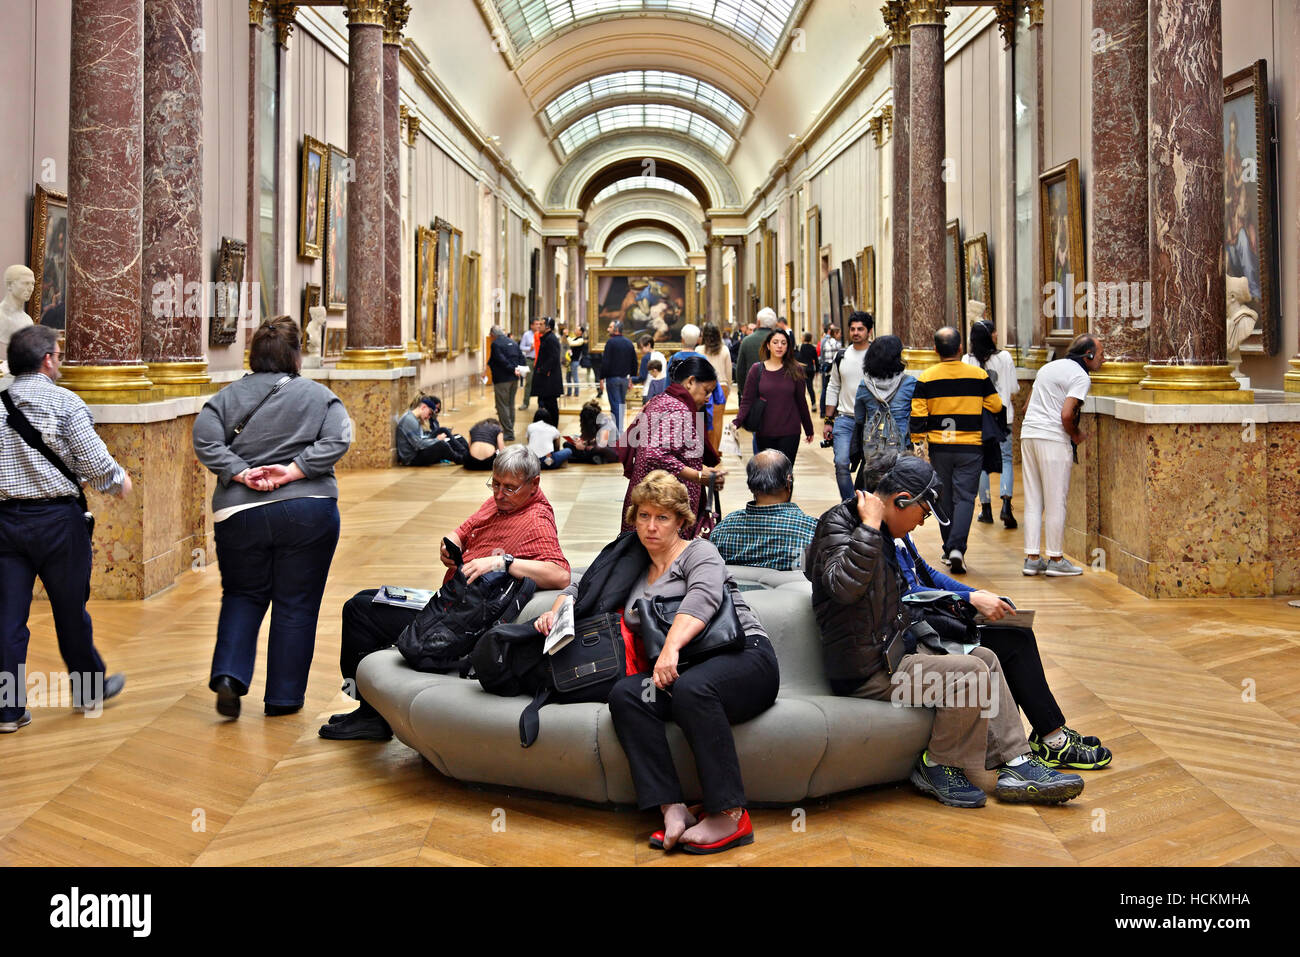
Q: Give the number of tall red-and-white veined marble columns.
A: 8